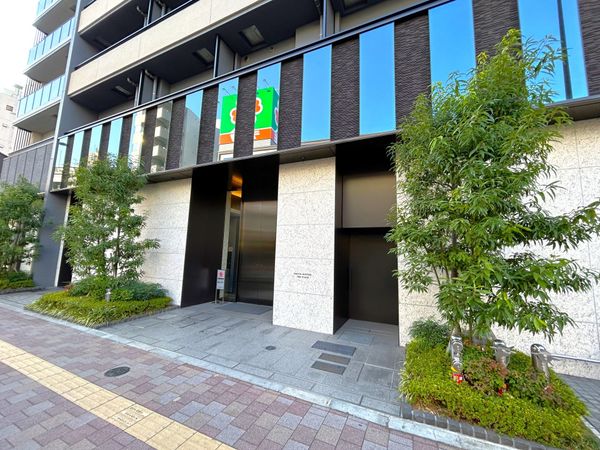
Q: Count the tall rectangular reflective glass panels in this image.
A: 13